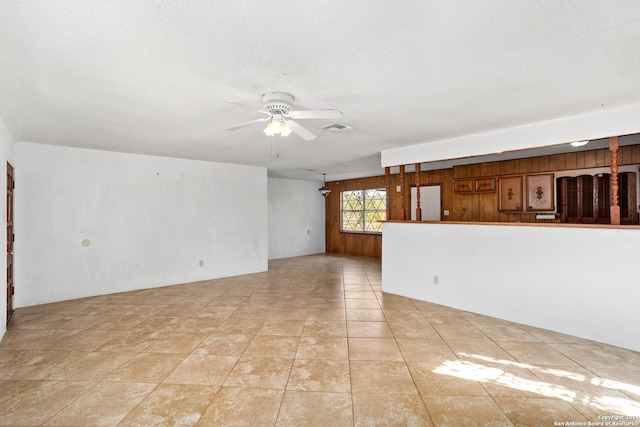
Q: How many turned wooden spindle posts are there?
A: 4